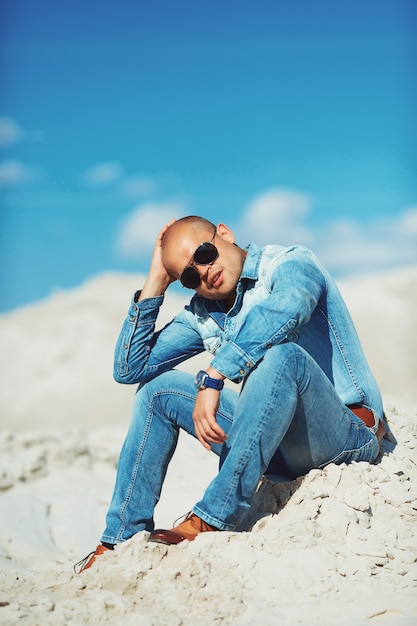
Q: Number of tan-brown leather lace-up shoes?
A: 2